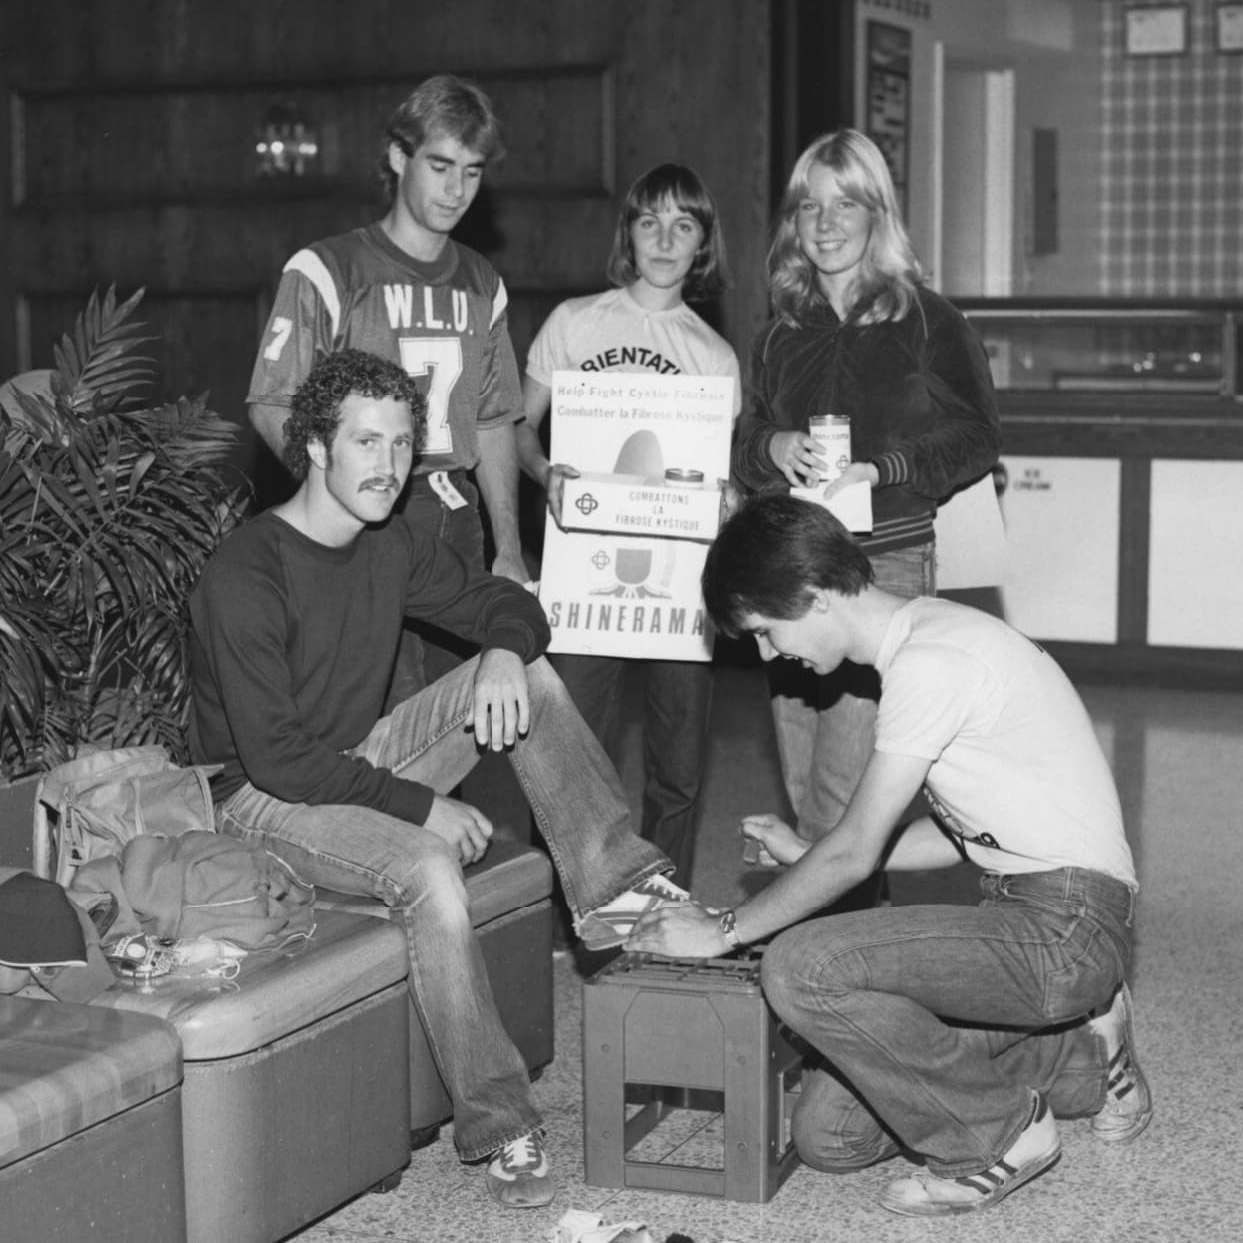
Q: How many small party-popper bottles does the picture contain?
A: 0